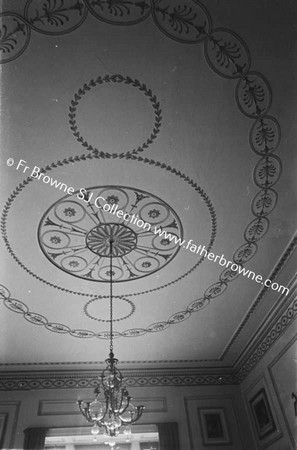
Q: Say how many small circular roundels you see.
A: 8